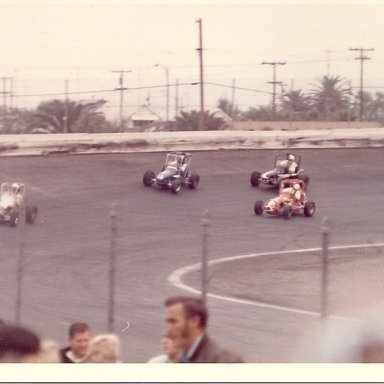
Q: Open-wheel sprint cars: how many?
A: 4